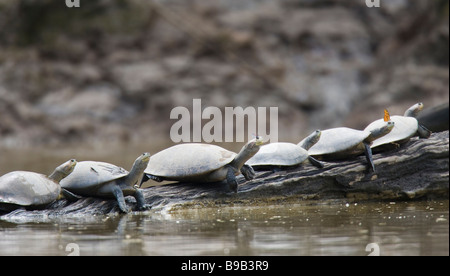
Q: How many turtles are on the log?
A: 6